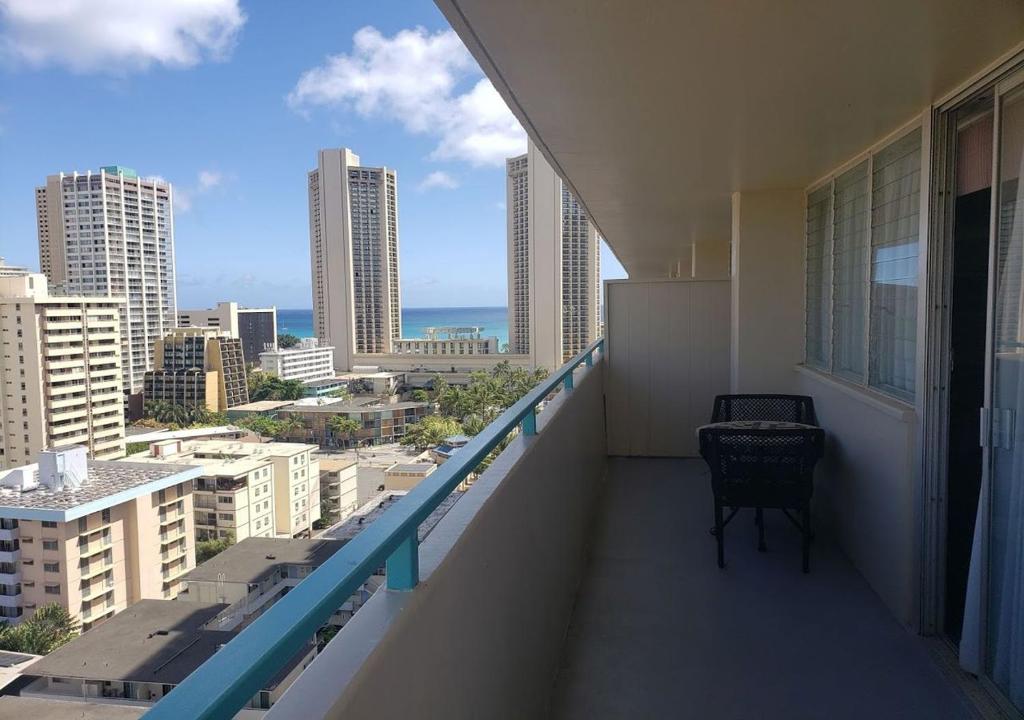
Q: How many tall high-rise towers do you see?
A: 3